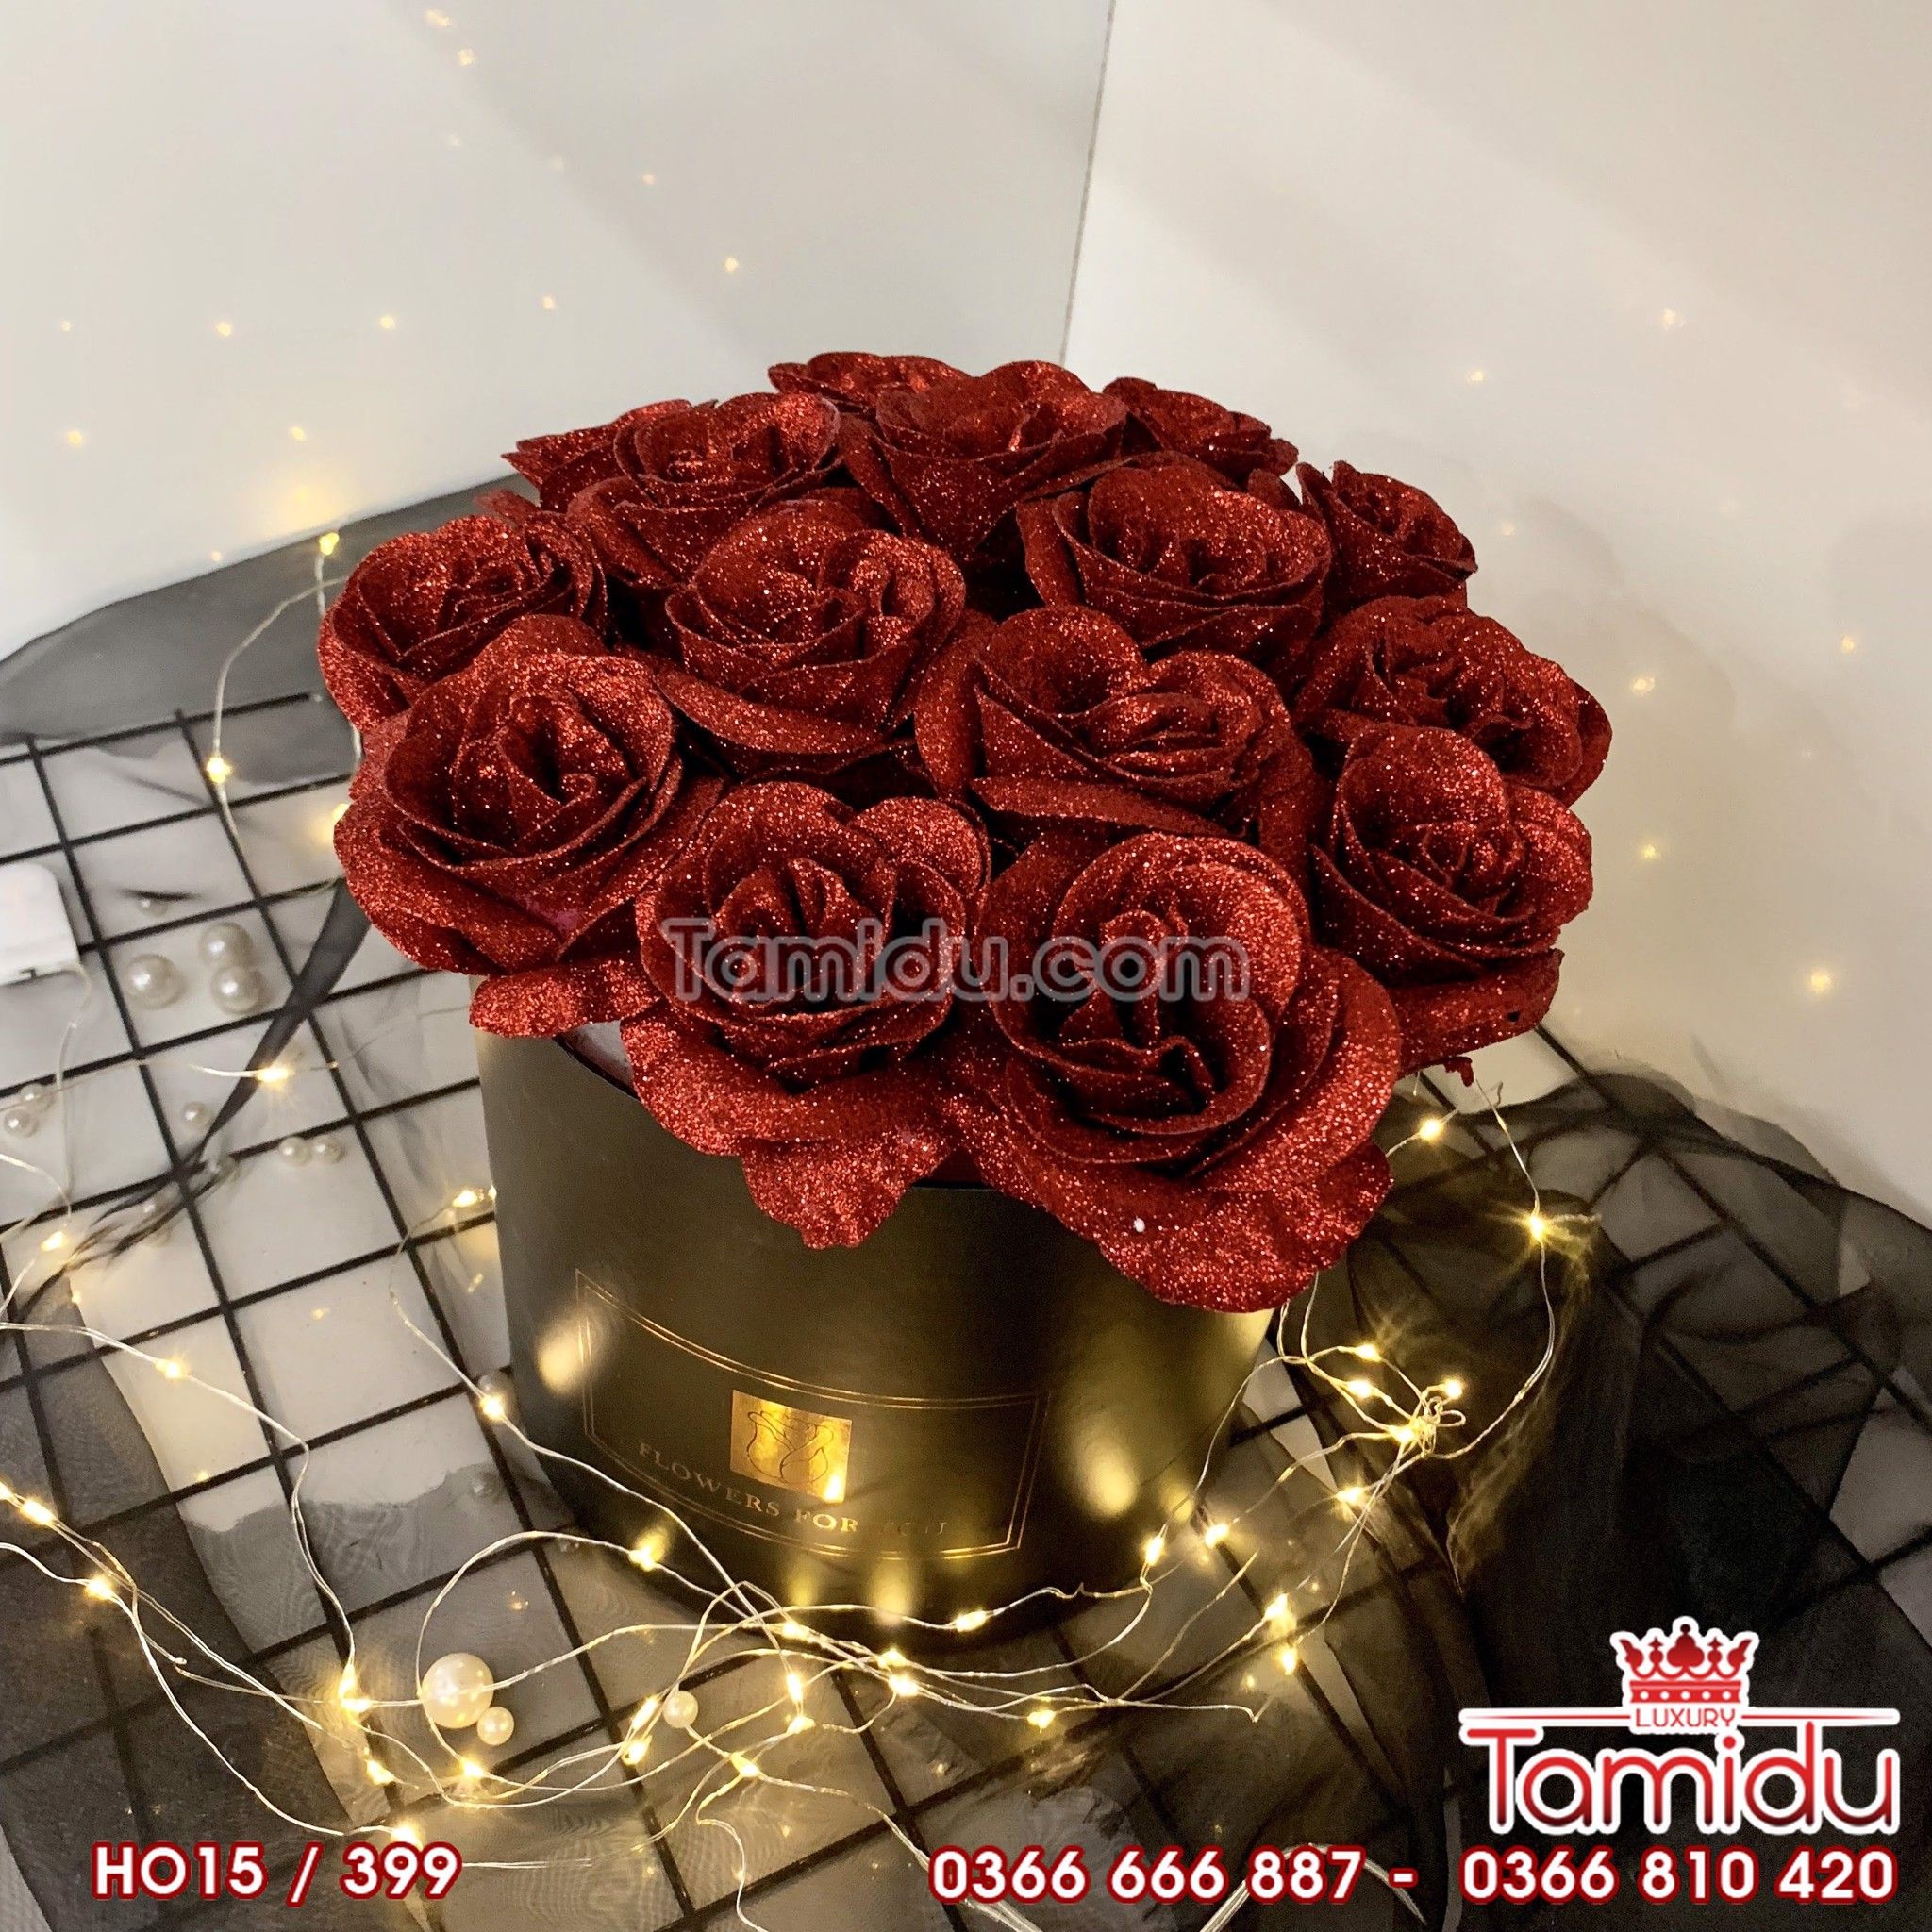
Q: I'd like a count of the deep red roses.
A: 15